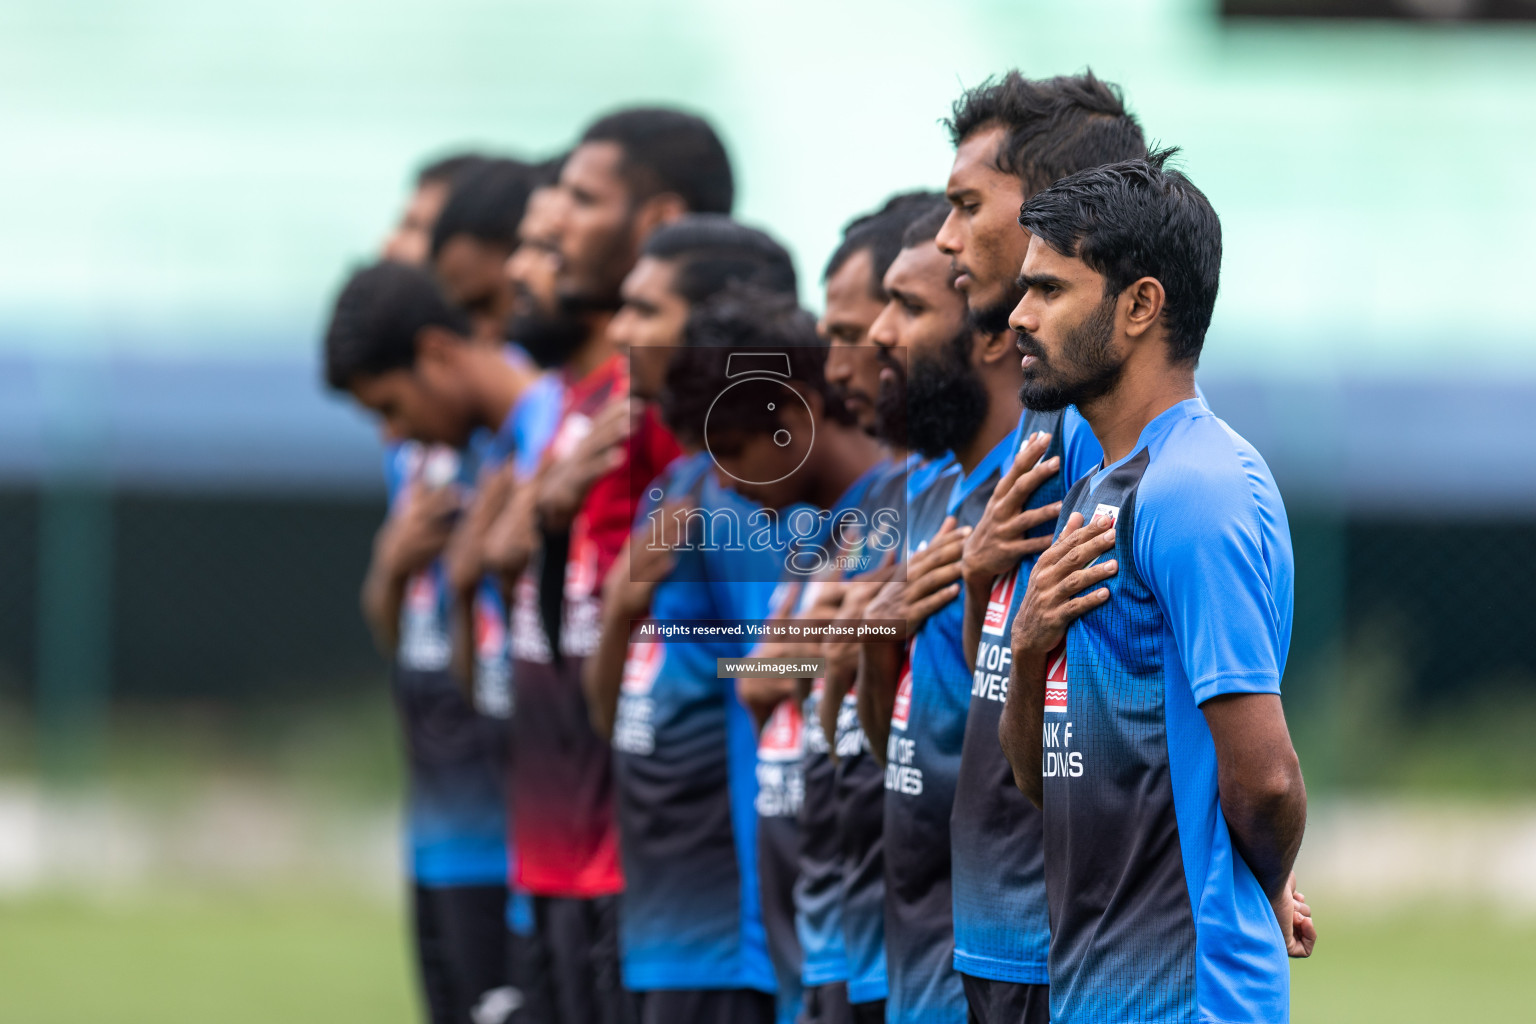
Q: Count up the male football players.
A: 11